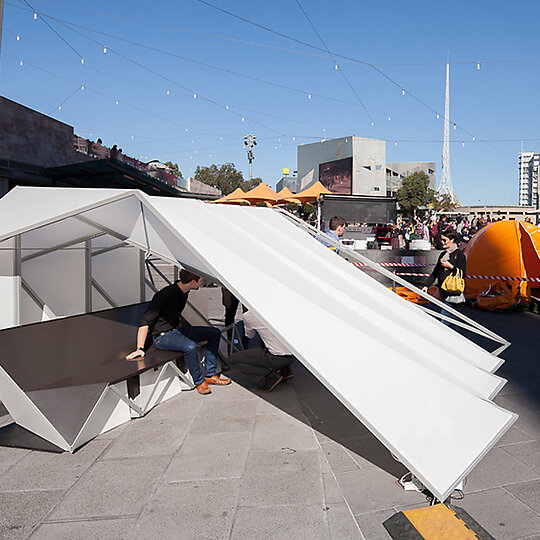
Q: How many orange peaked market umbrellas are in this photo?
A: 4